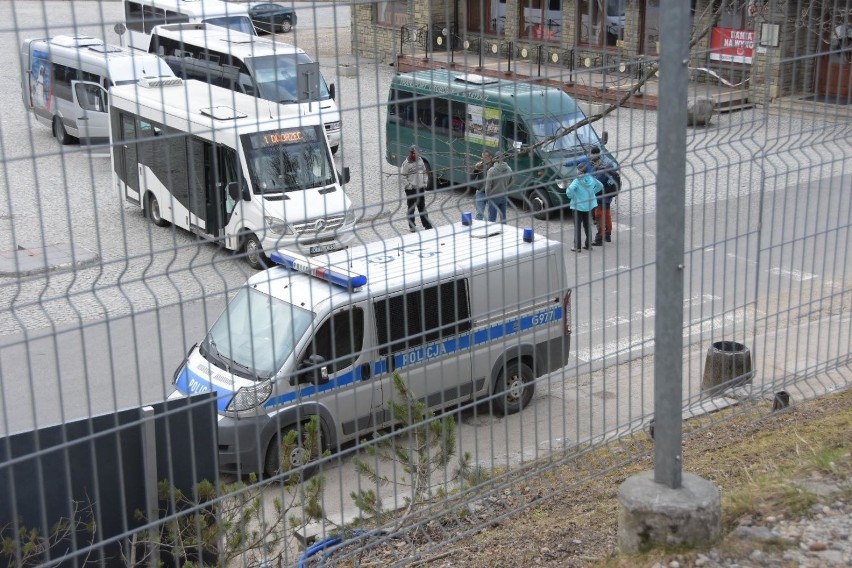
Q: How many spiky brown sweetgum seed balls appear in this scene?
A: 0